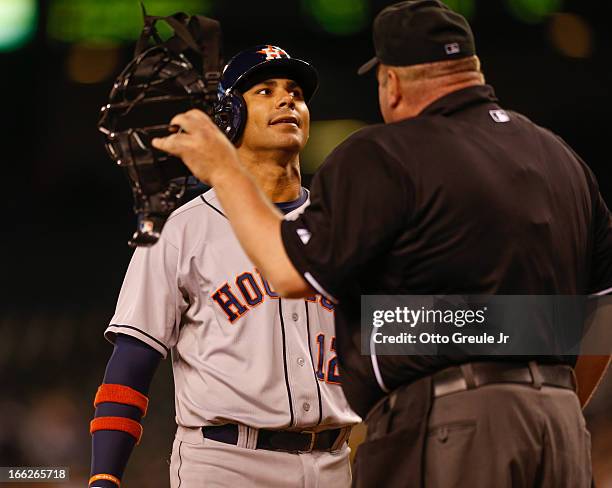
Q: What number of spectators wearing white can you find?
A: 0